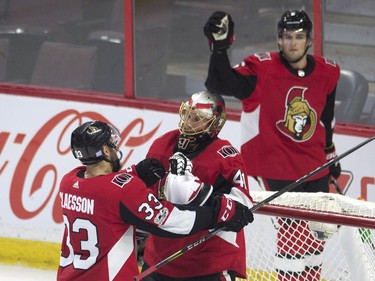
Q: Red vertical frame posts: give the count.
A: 2